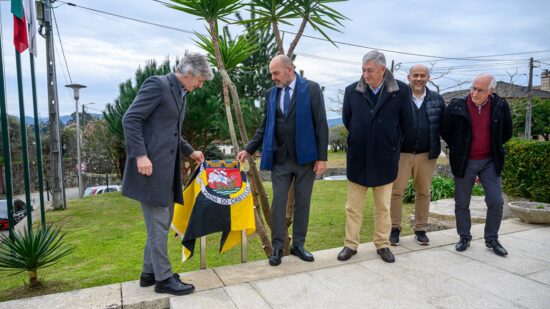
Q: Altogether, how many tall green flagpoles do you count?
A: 3